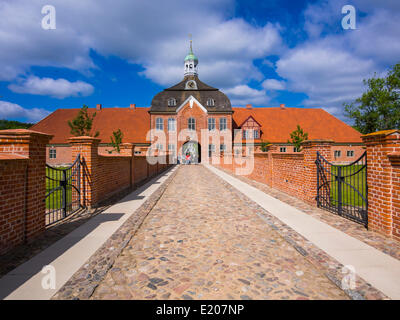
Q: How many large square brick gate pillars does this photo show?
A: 4